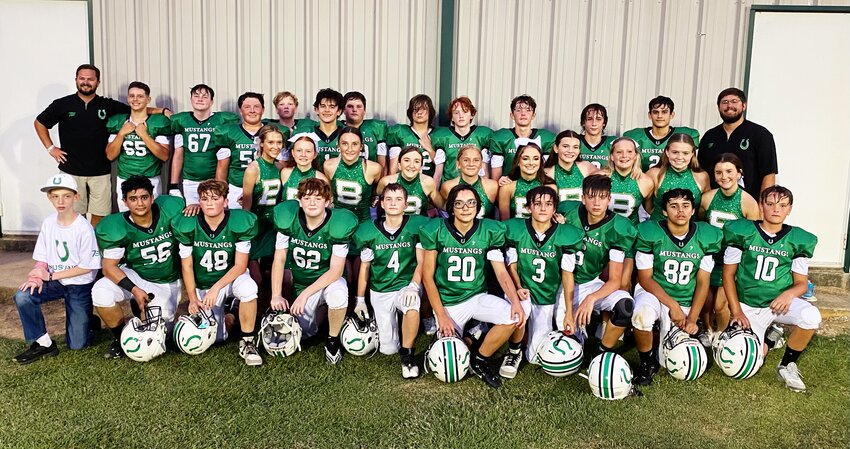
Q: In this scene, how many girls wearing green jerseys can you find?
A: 10